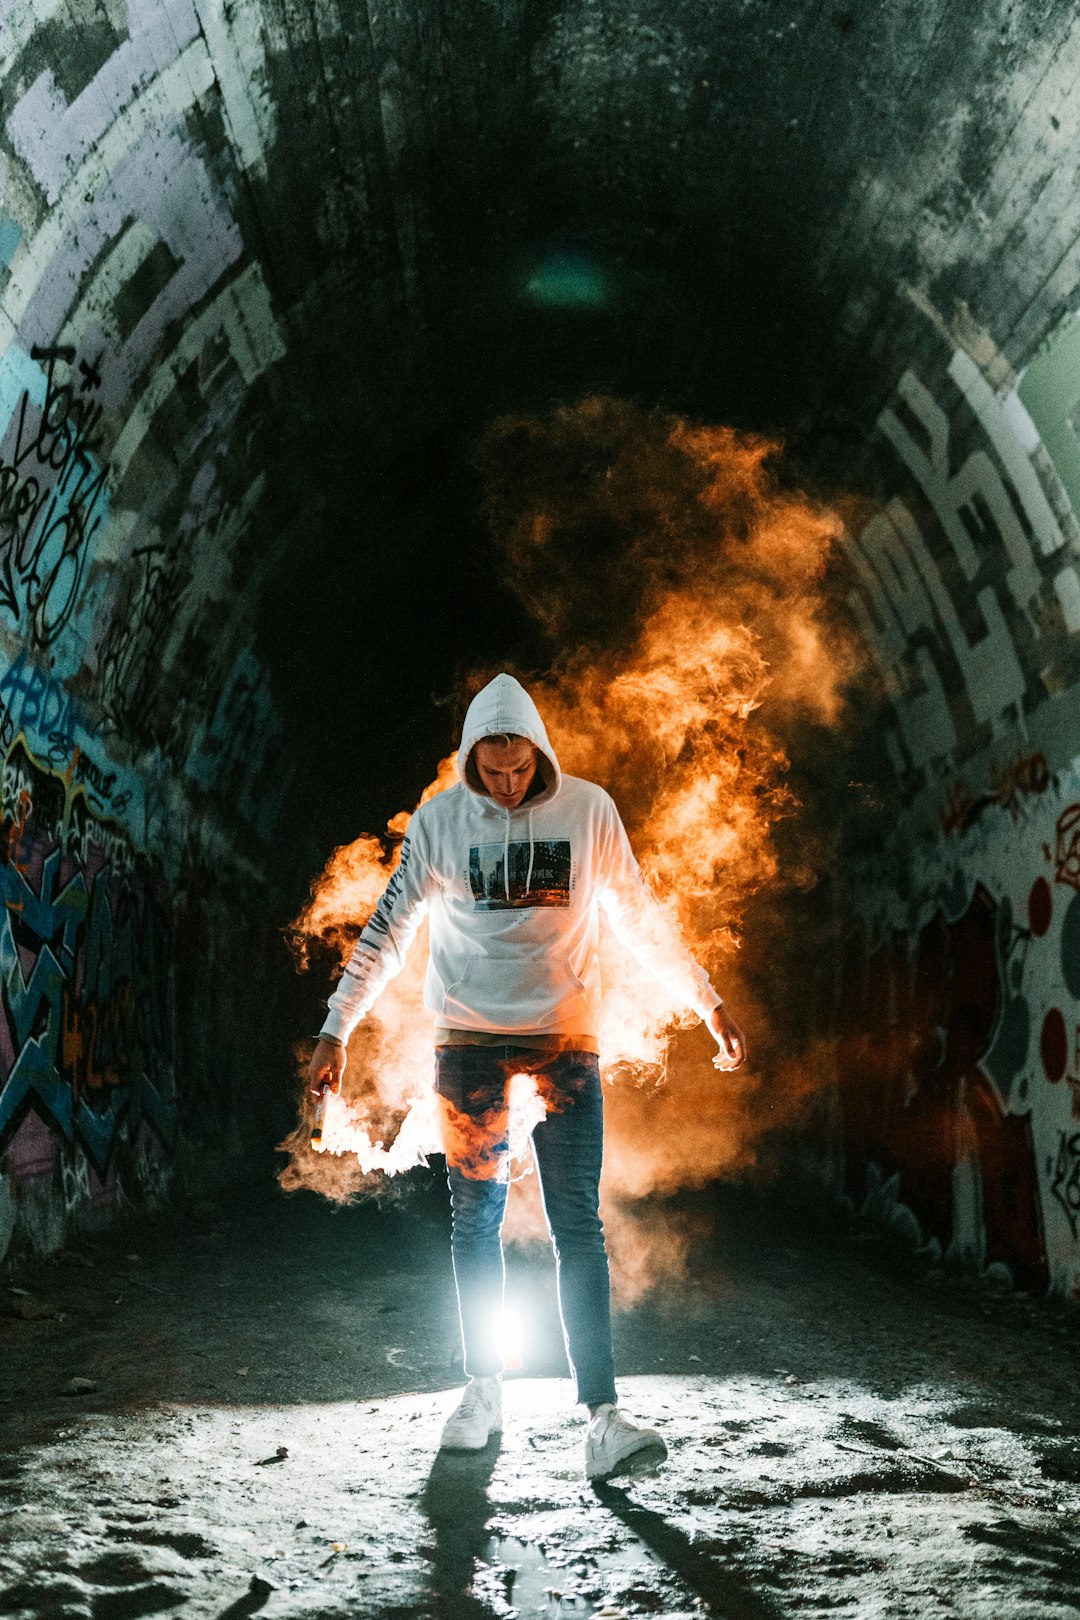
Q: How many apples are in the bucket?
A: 0